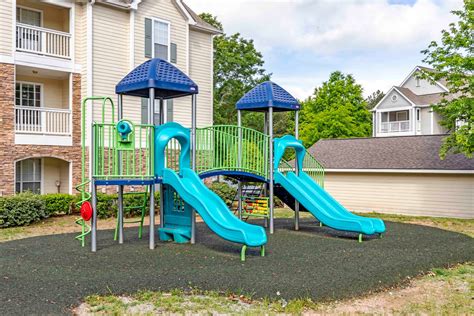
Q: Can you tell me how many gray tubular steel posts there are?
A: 9